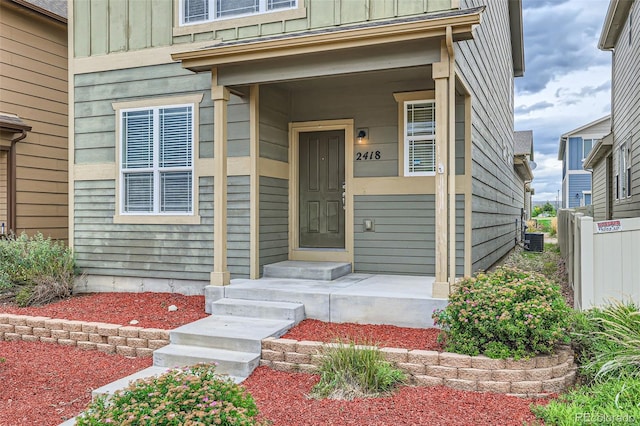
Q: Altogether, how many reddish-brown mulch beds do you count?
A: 4